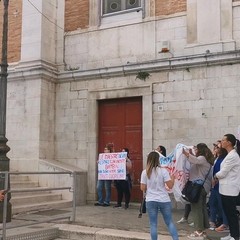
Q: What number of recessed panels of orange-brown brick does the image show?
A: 3